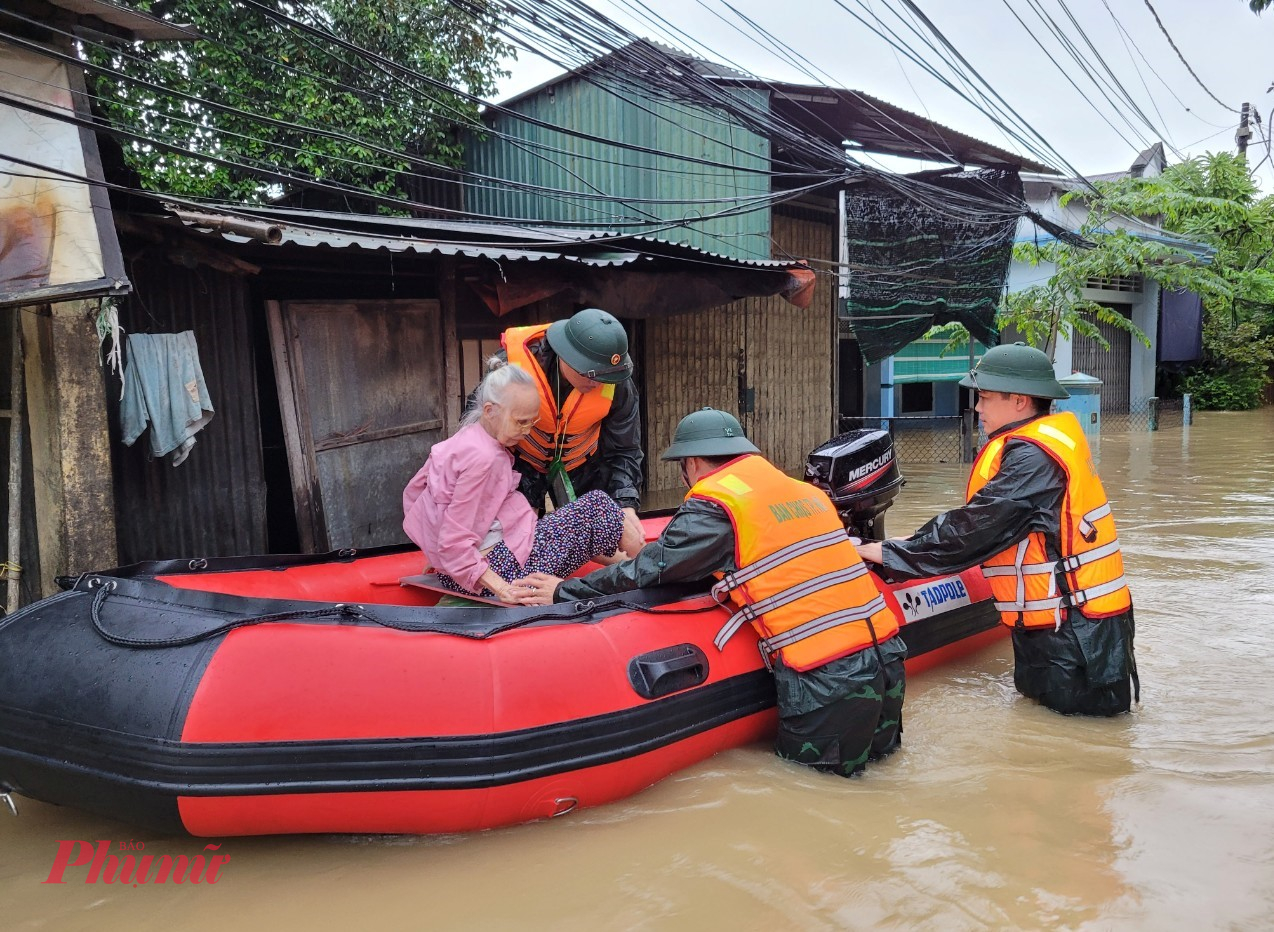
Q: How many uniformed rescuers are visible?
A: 3